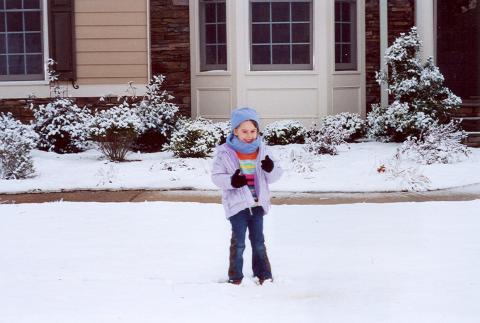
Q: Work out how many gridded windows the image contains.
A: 4